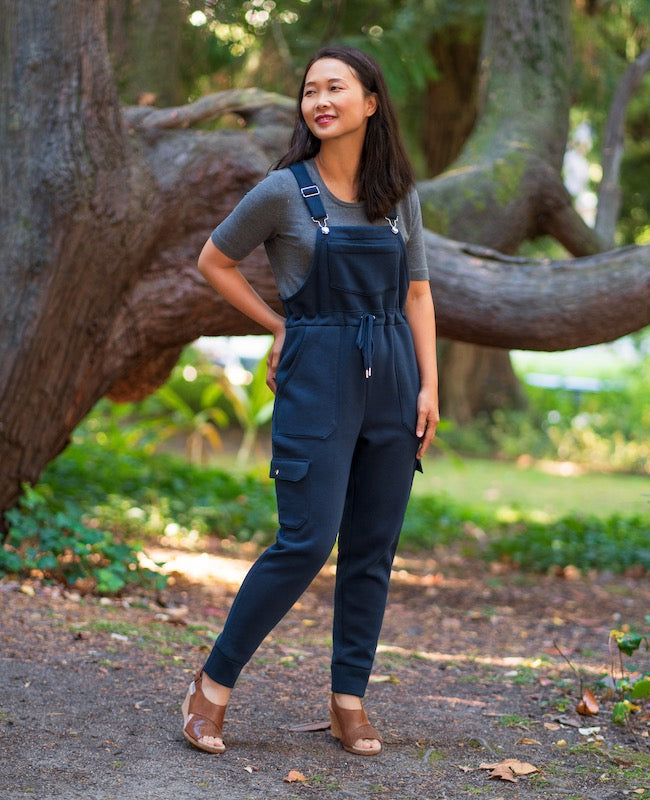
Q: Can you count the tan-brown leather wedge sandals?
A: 2